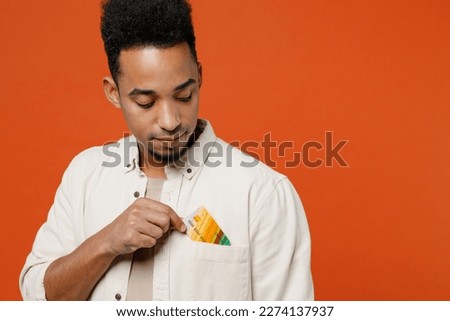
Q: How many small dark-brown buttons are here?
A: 4